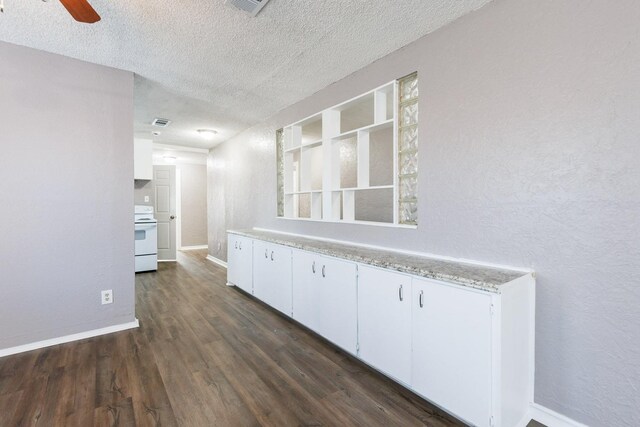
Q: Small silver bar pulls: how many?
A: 8